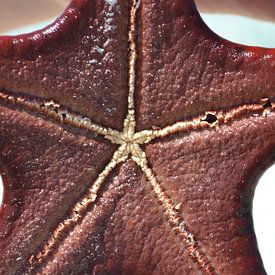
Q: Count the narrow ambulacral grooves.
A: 5